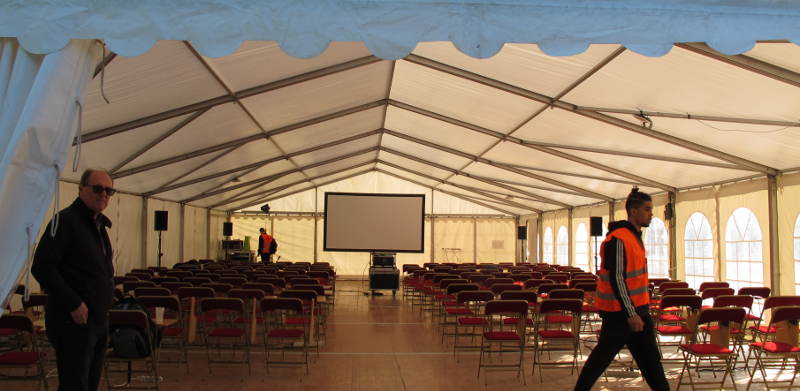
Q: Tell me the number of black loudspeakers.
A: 4